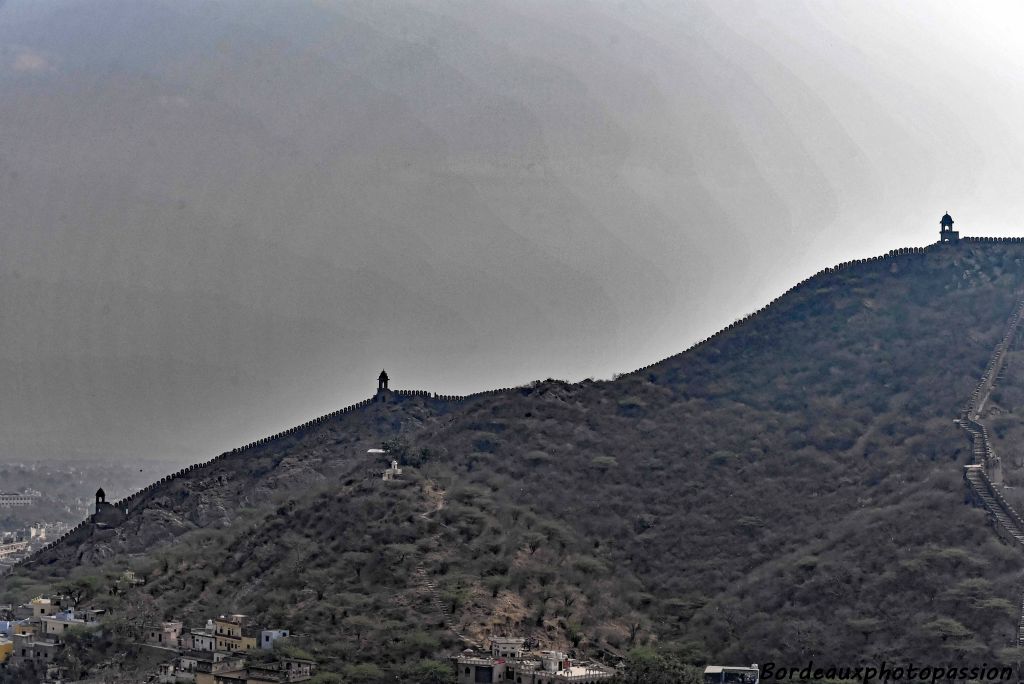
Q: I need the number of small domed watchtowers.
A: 3